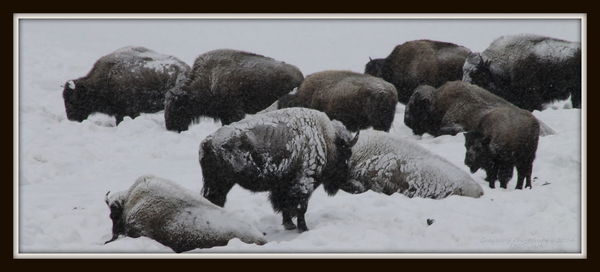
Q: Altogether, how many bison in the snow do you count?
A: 10